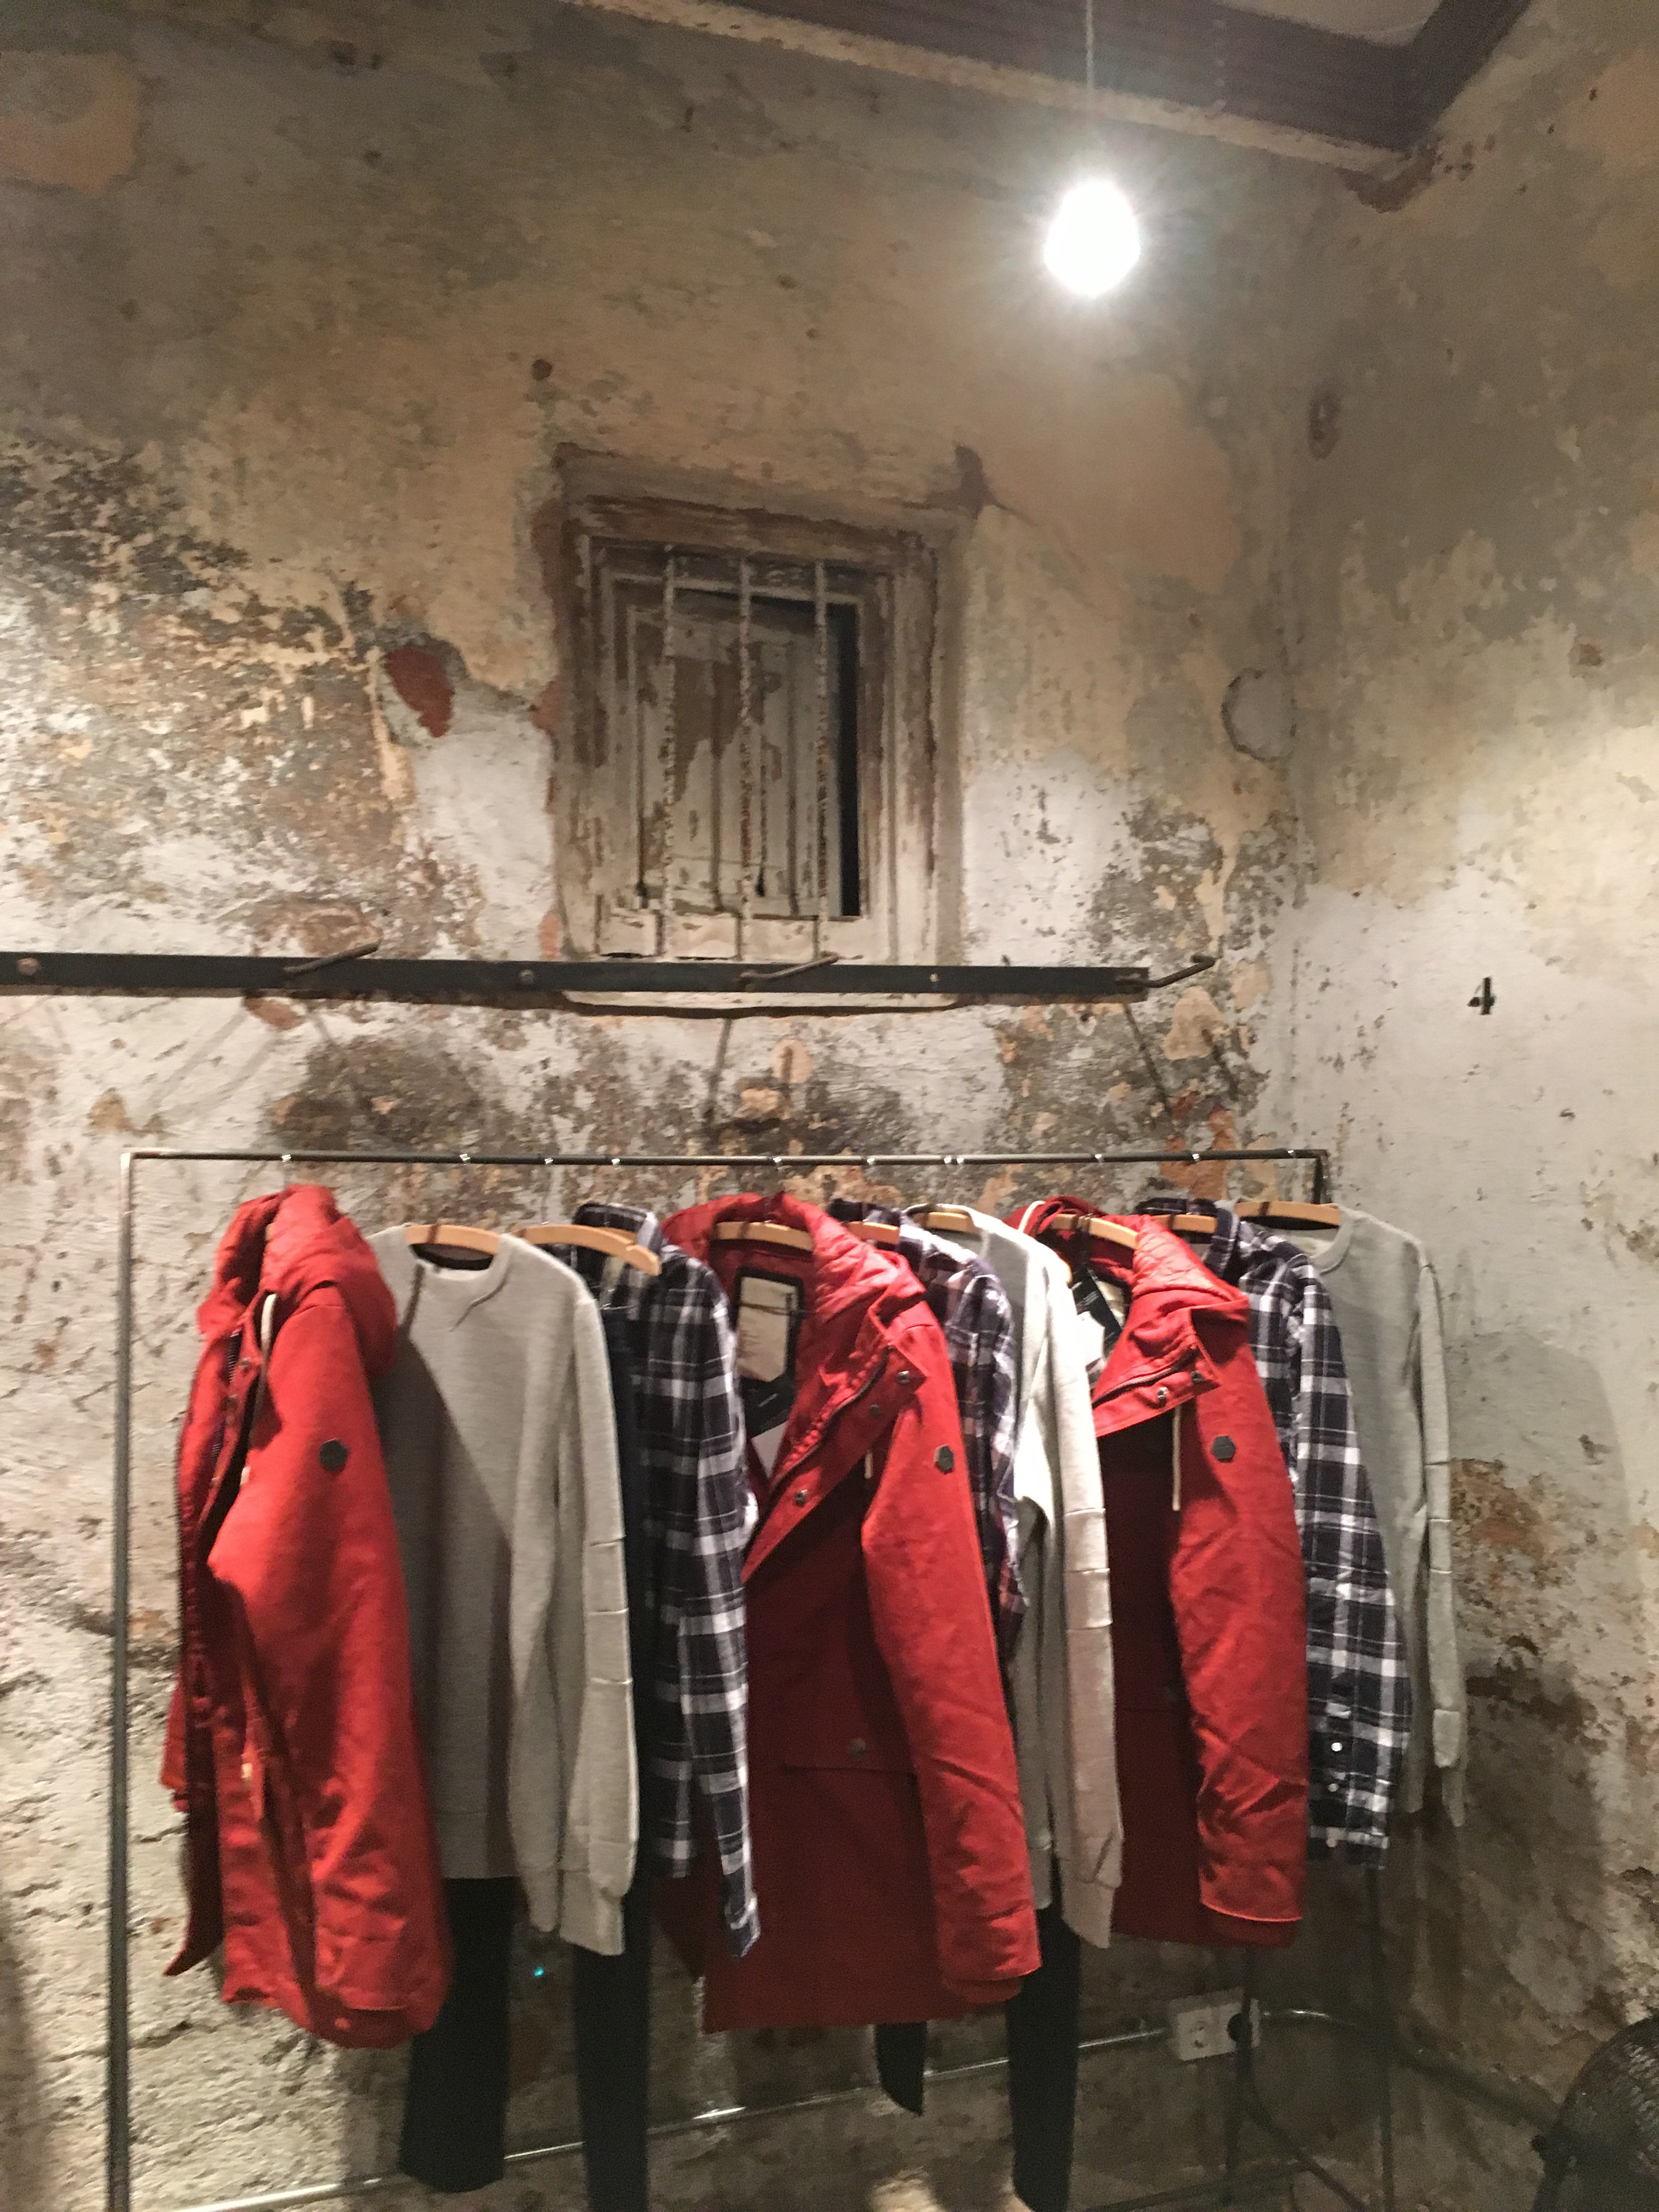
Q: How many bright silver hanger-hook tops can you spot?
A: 11